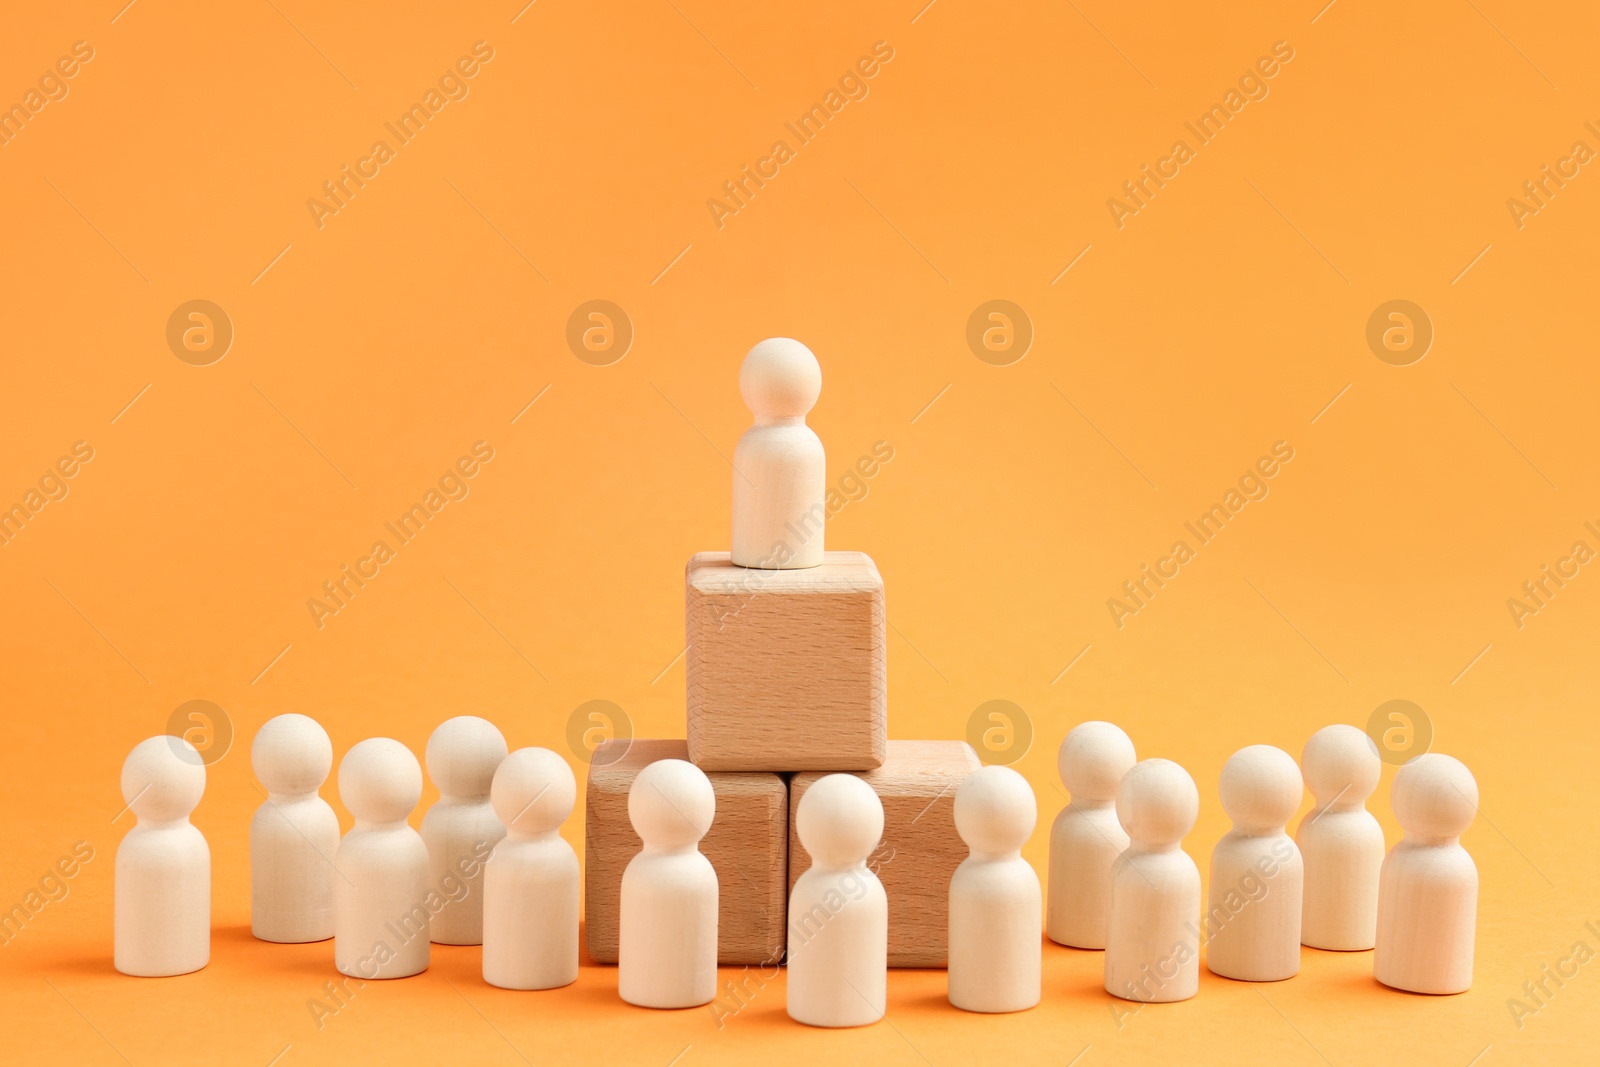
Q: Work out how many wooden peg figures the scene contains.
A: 14